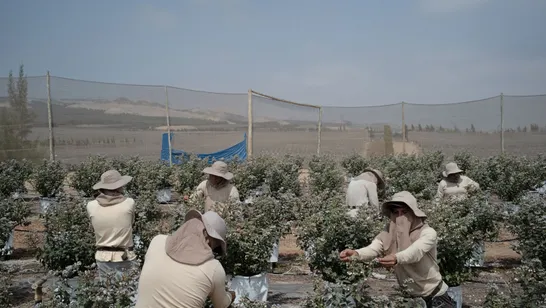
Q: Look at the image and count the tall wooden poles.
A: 6